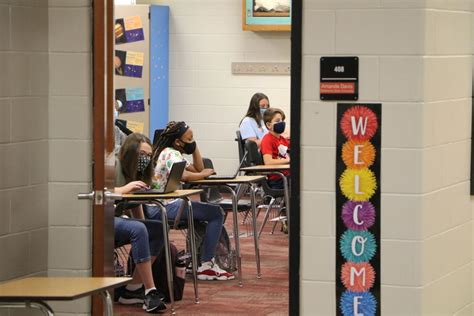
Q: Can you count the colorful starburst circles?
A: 7